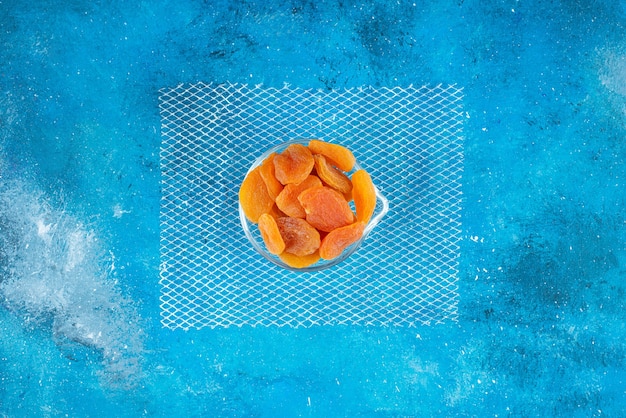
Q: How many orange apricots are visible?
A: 12